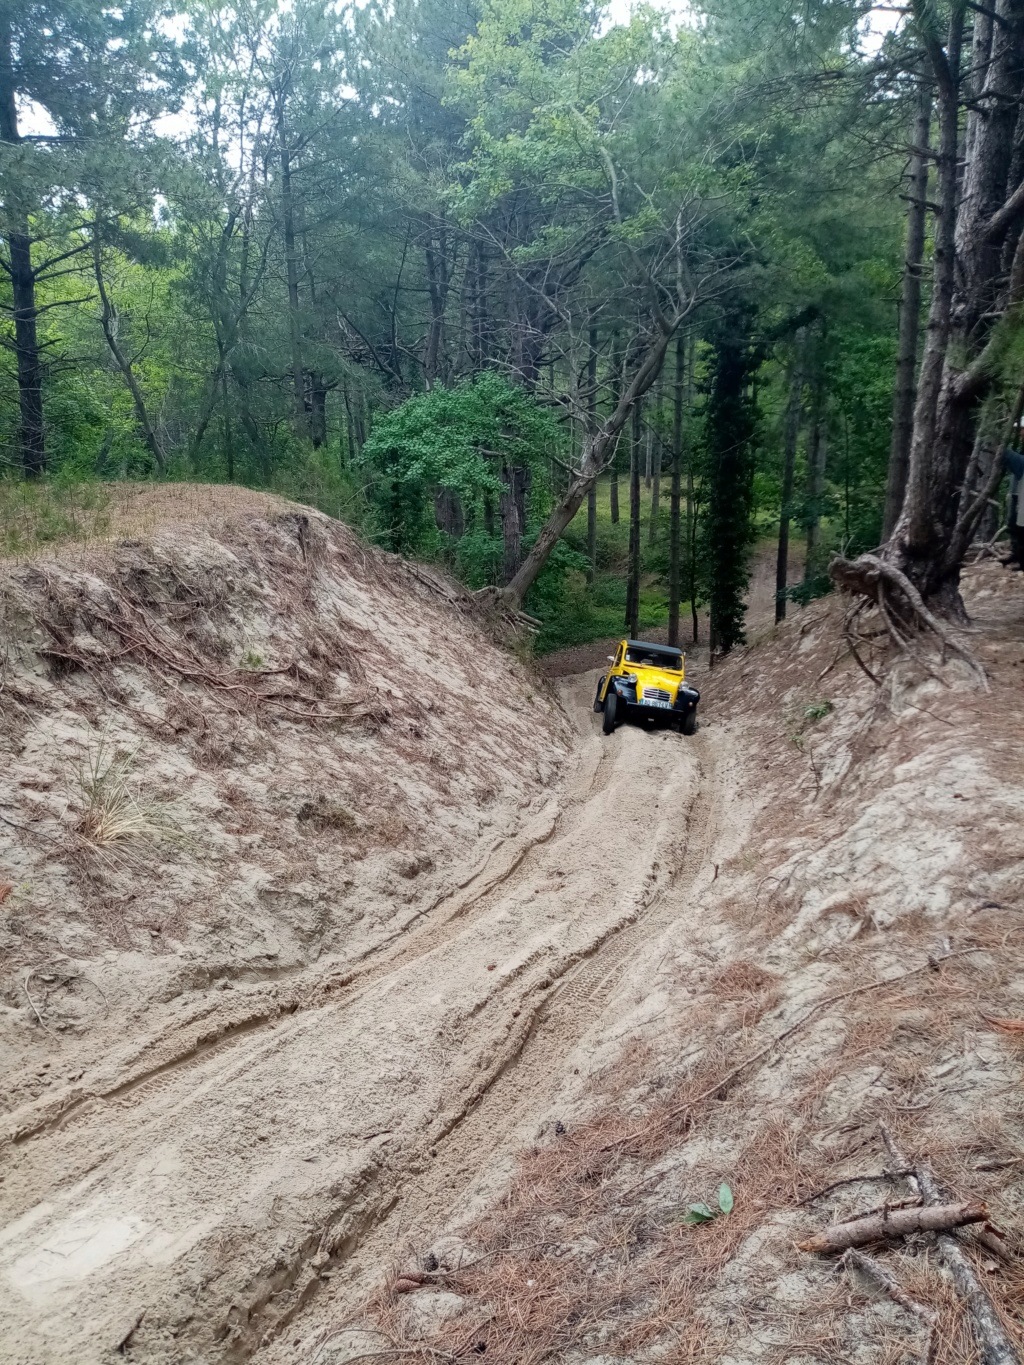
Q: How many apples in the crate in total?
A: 0